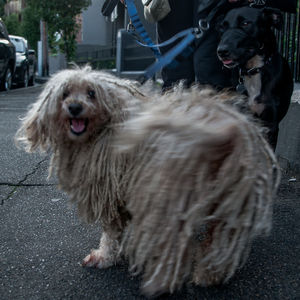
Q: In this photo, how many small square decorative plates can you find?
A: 0